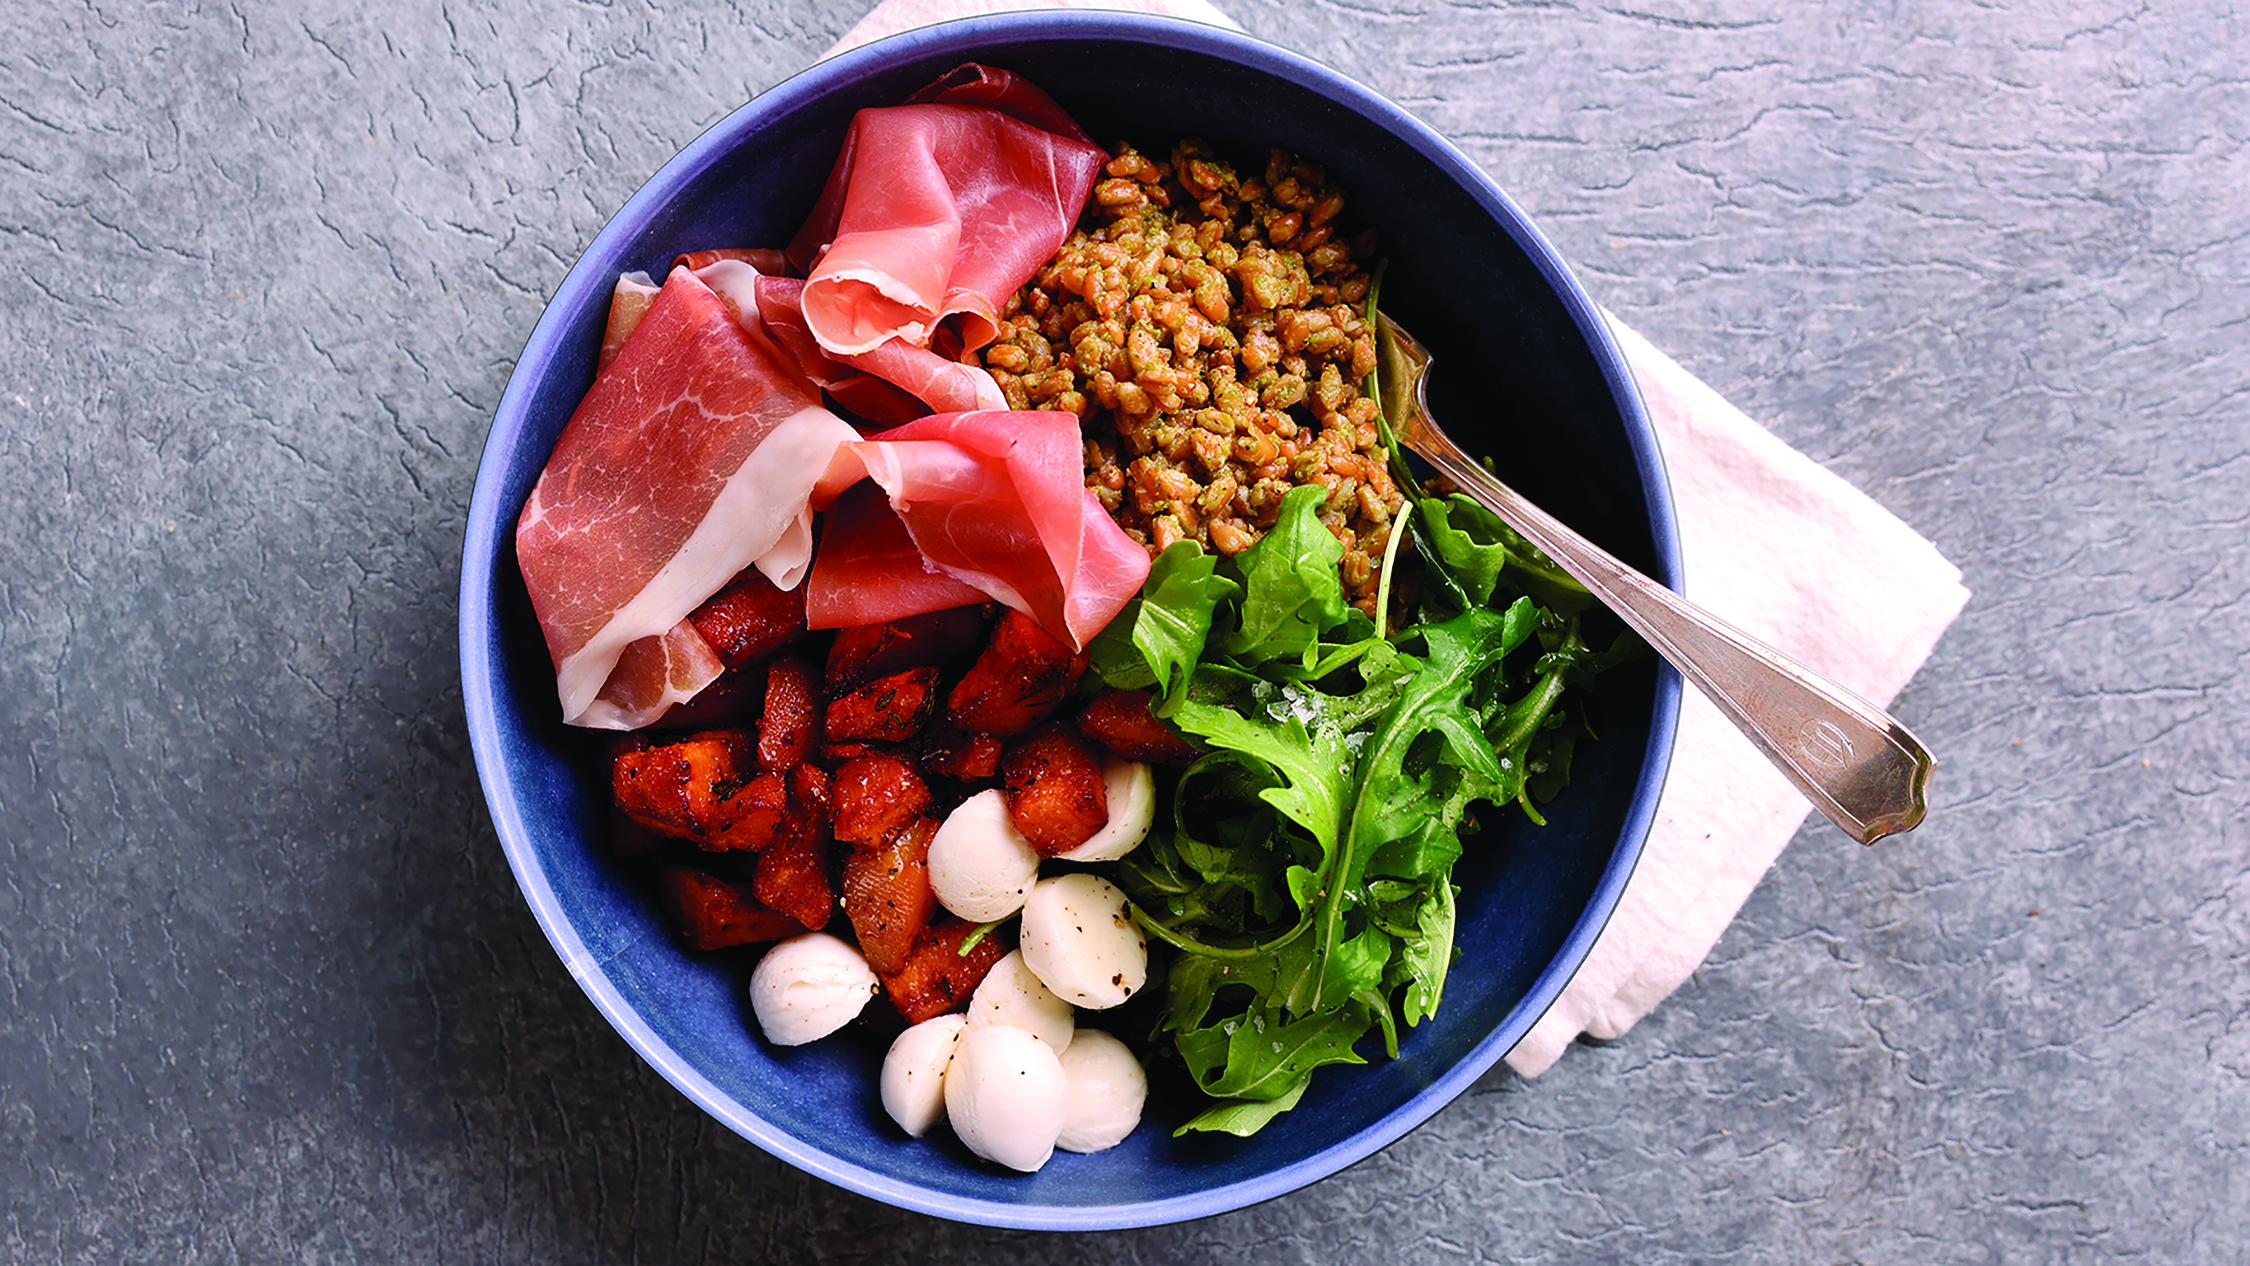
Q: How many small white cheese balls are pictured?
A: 8